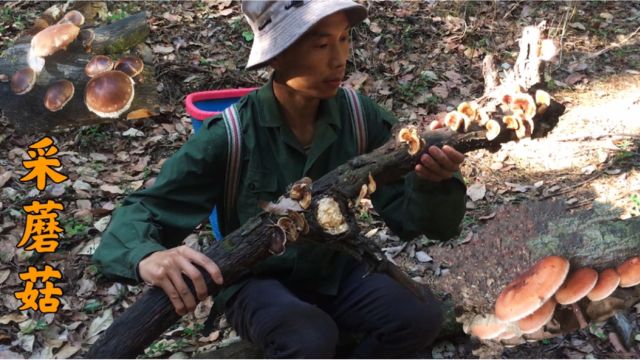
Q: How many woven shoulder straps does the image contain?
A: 2